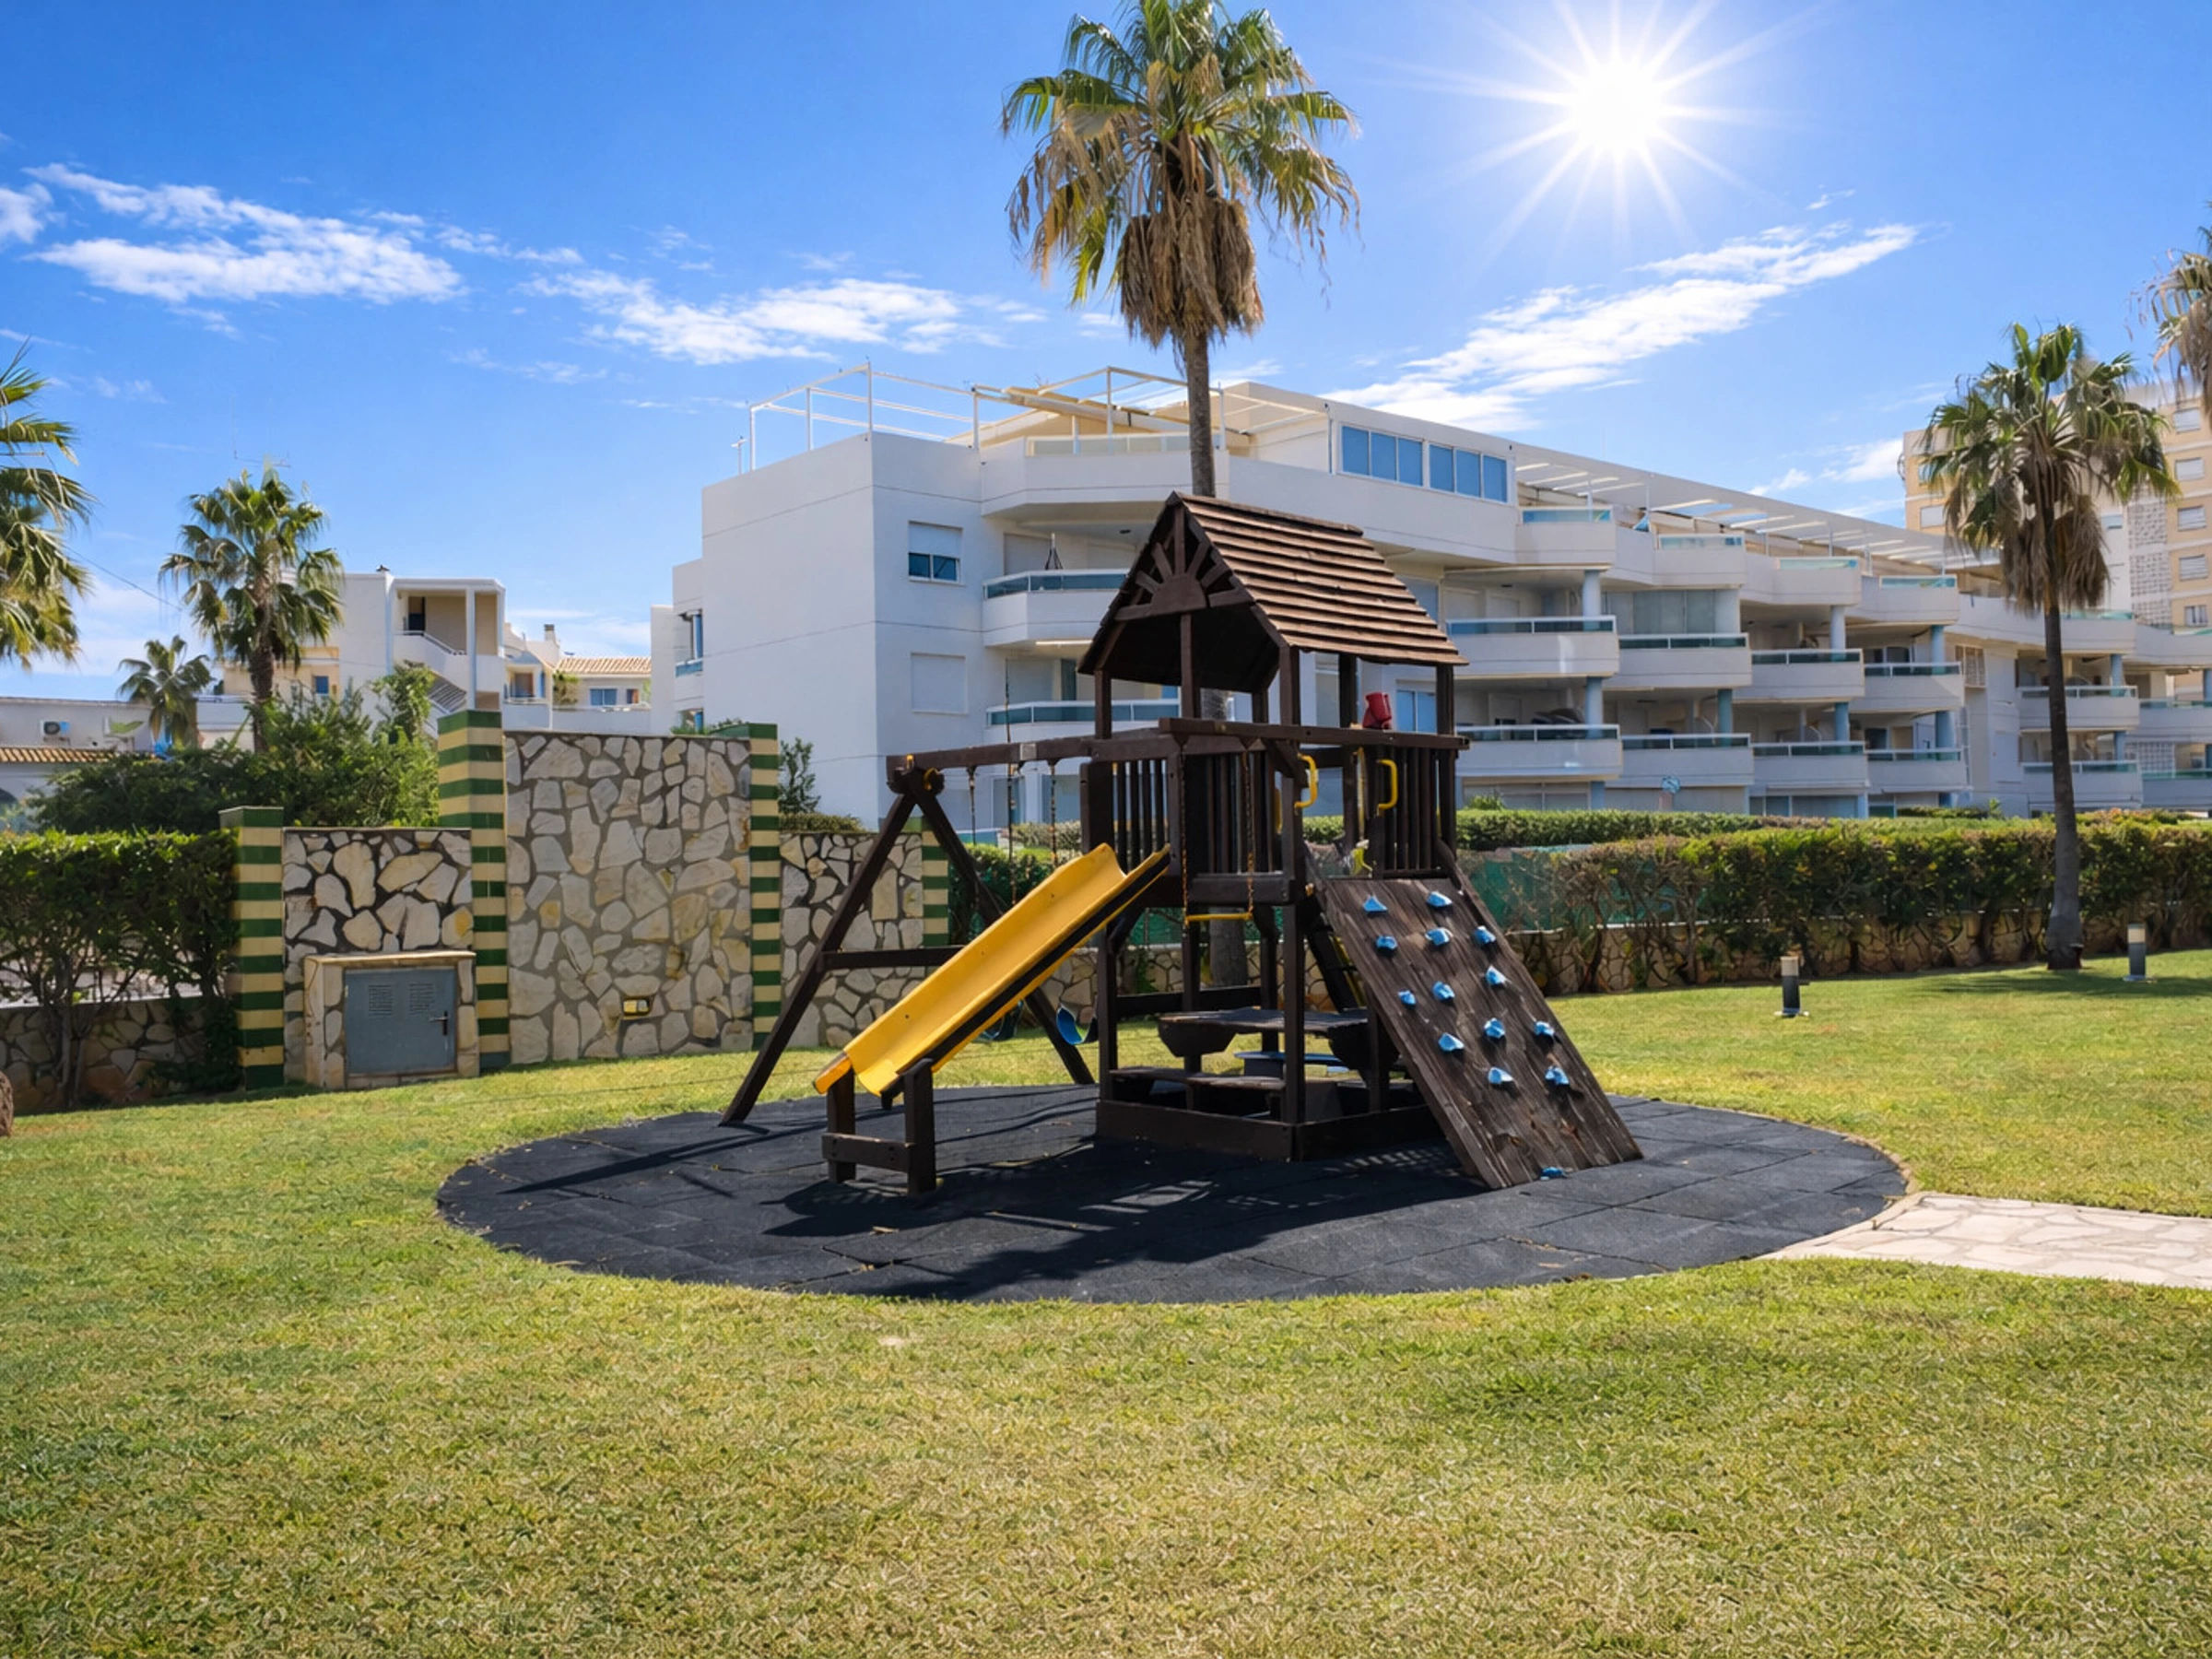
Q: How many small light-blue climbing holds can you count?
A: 14